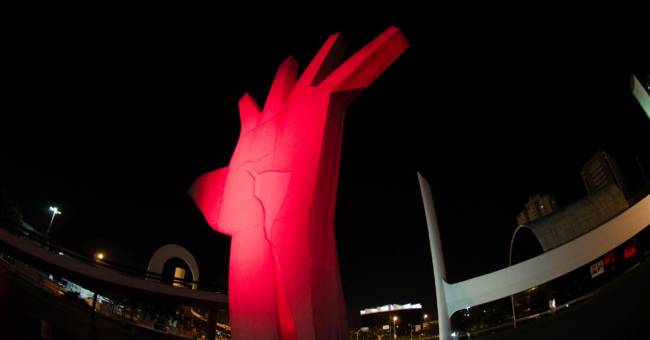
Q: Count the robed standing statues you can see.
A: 0